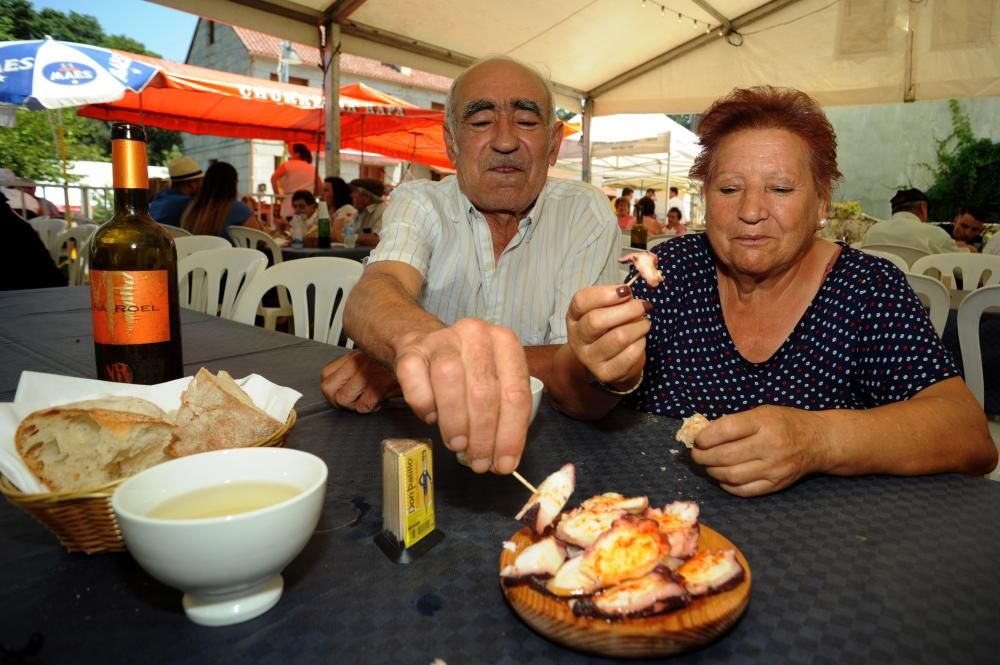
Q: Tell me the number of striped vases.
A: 0